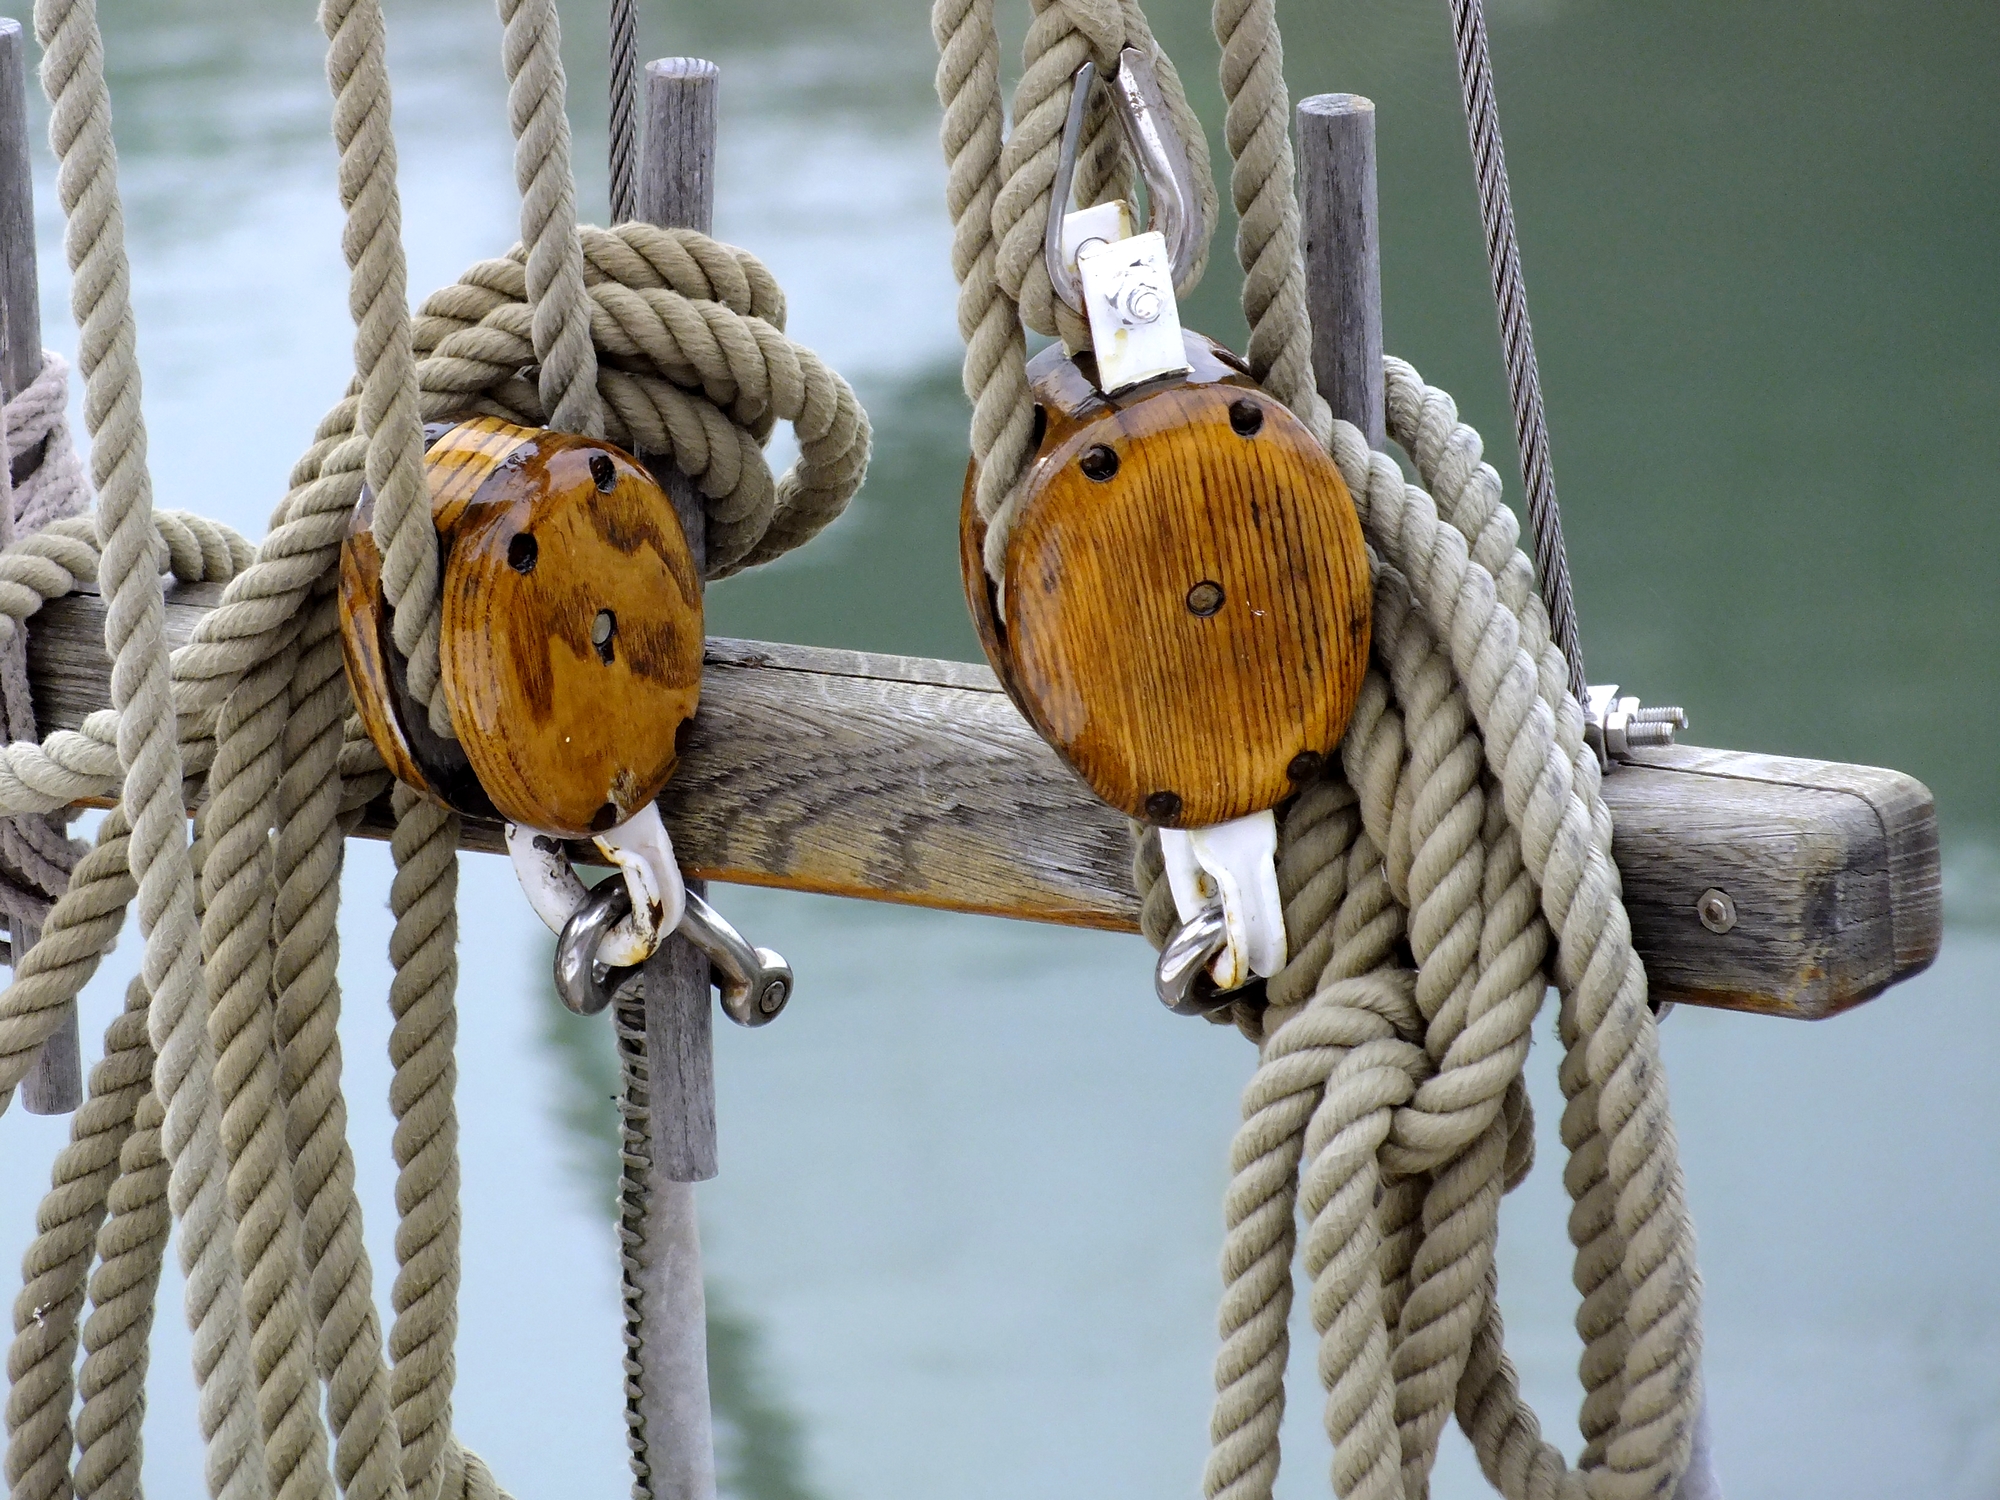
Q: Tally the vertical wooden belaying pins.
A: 3